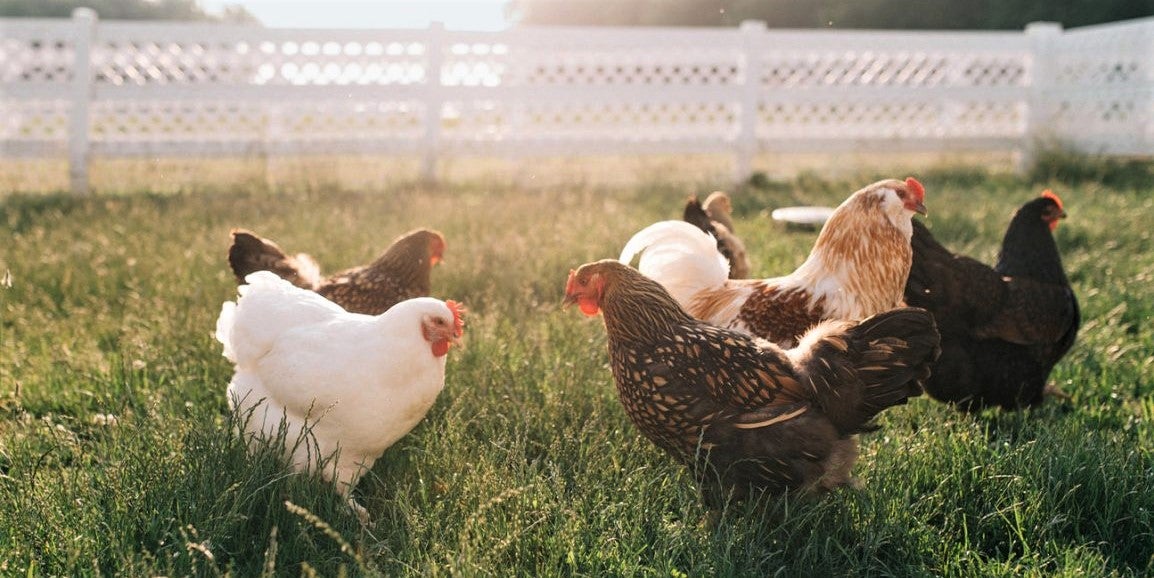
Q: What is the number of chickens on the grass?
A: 6